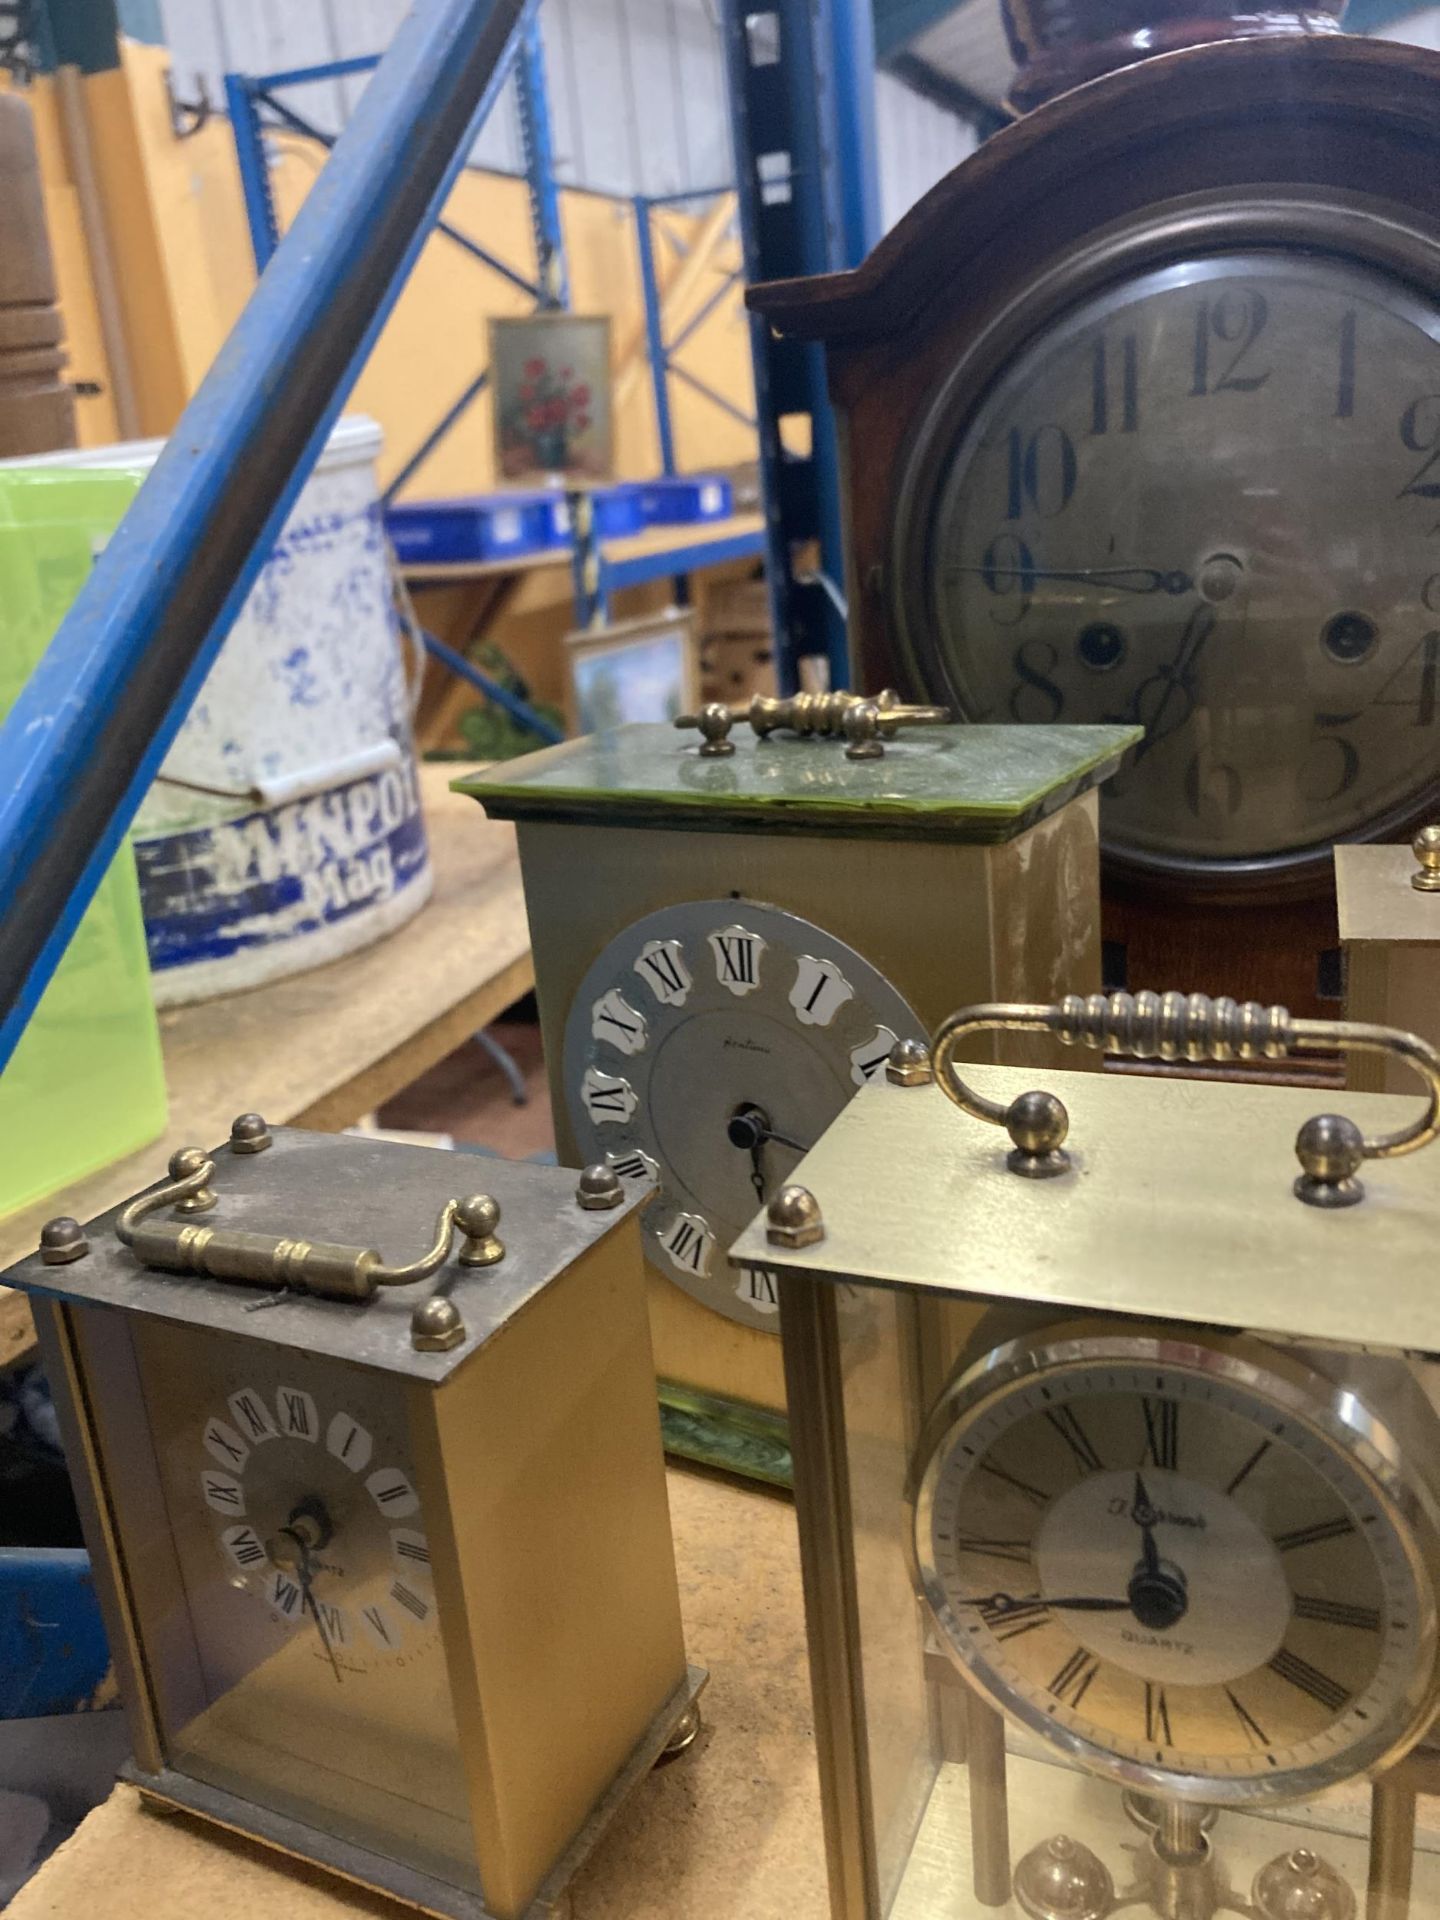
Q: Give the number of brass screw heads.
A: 6